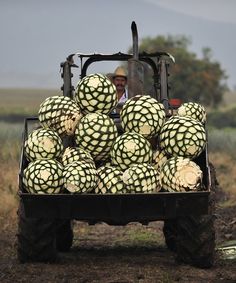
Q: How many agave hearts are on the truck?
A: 15